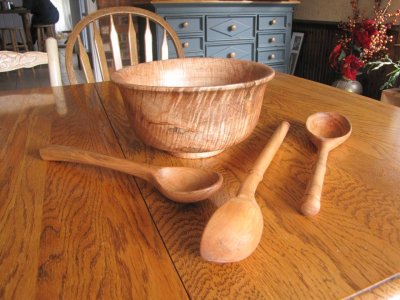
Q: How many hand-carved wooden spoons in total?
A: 3